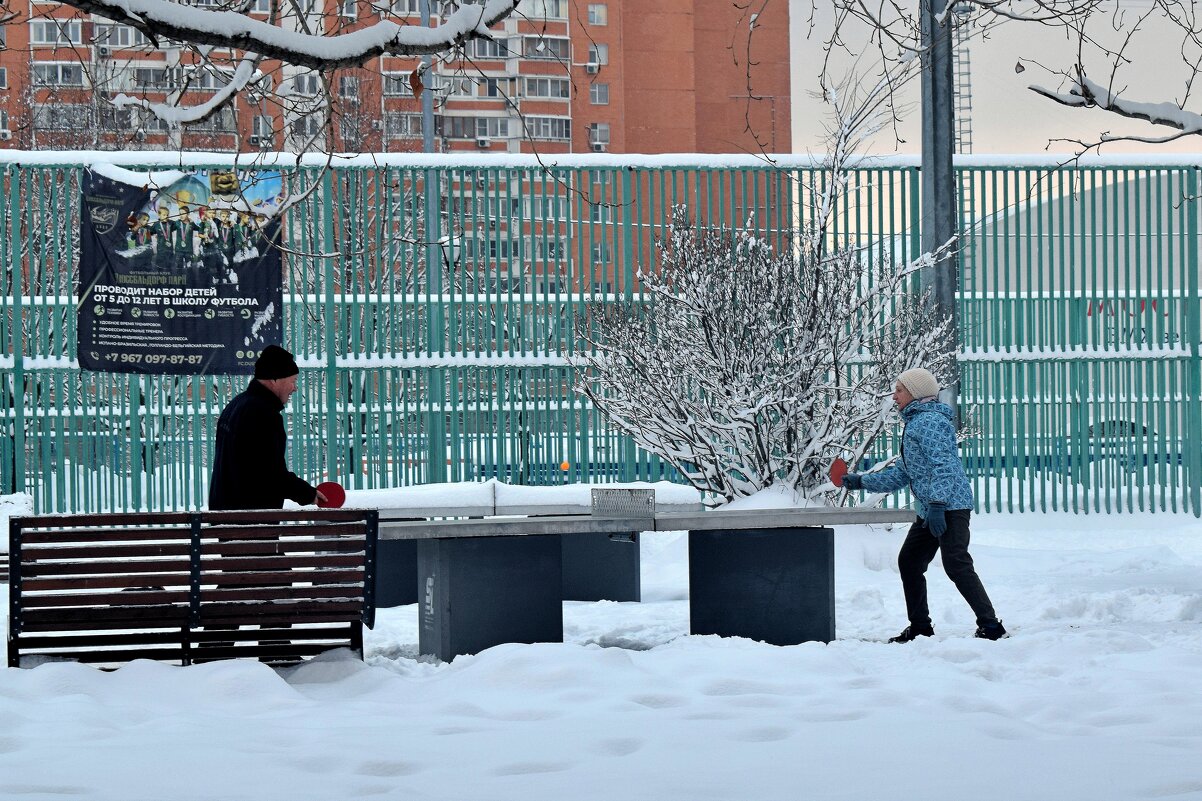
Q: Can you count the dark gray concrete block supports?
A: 4